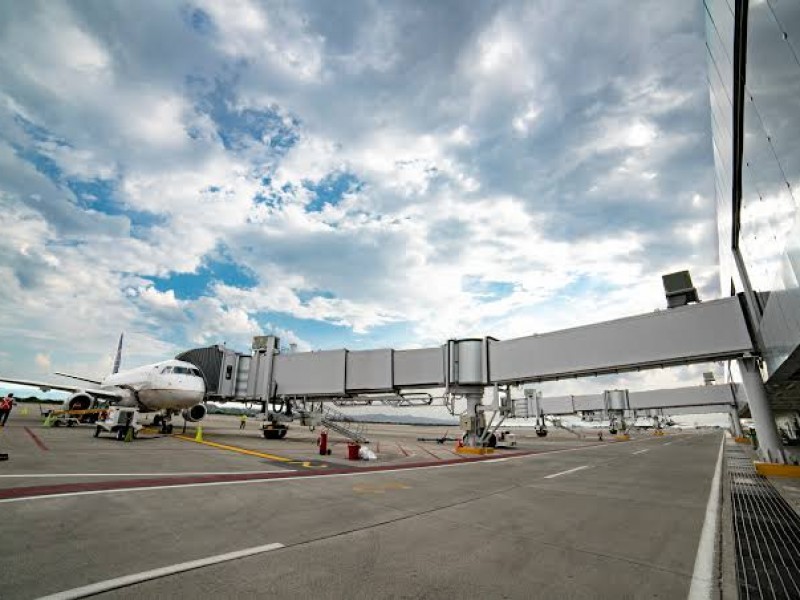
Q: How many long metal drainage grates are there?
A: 1